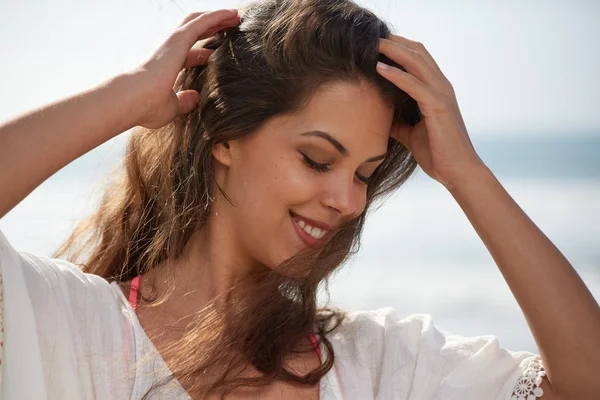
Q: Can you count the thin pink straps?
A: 2